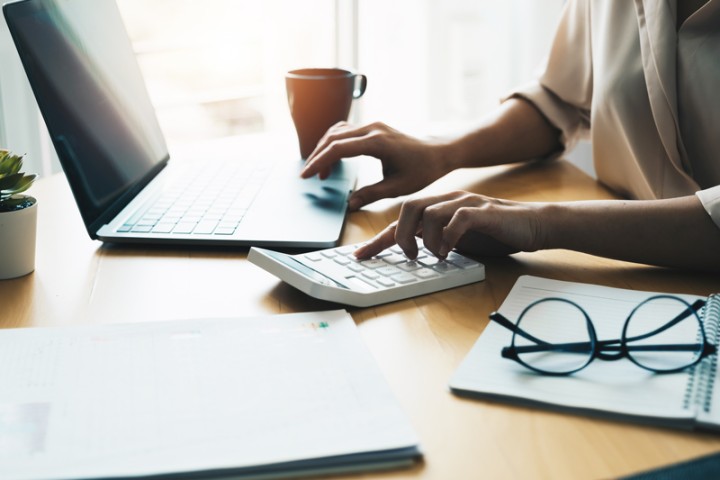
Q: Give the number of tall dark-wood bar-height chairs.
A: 0